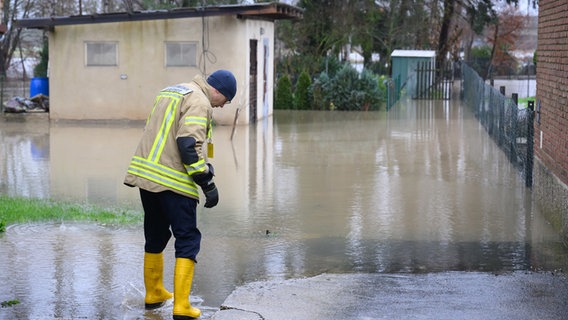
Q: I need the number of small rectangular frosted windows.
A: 2